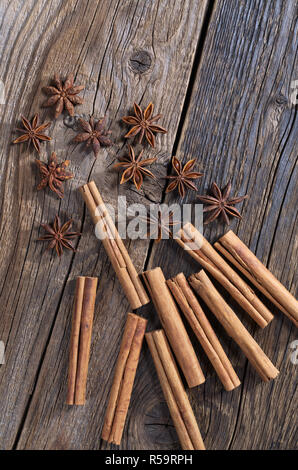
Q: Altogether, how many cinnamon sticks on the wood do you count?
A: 9